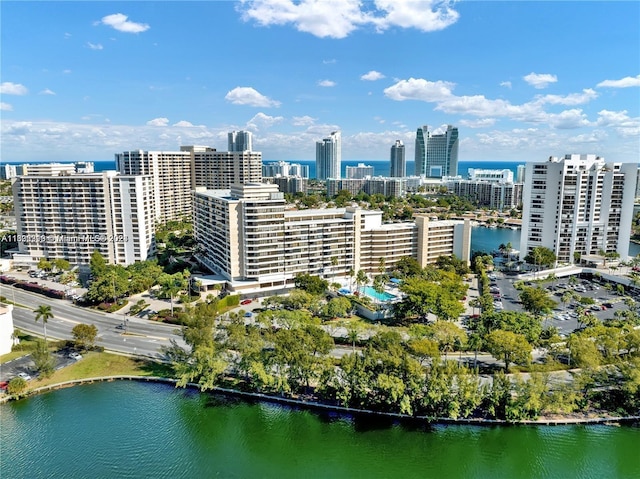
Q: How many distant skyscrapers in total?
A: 4